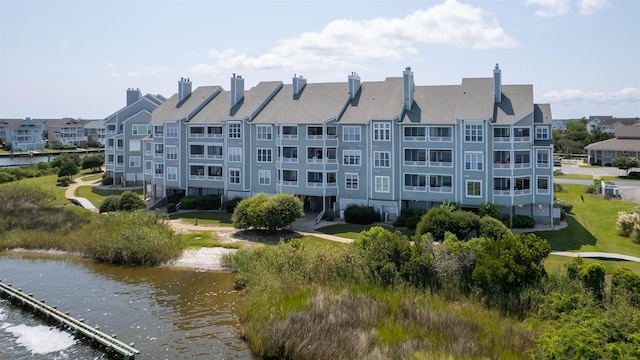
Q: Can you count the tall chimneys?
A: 7